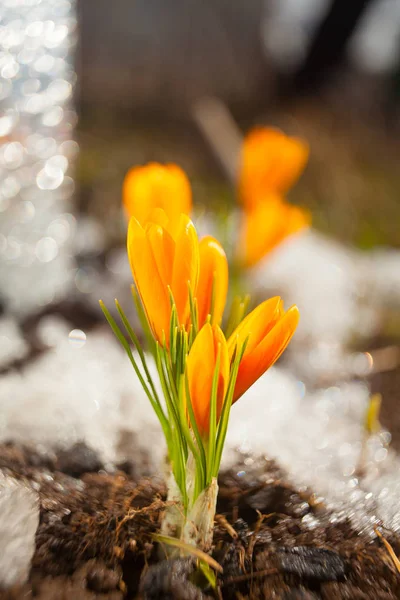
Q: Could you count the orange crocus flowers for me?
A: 7